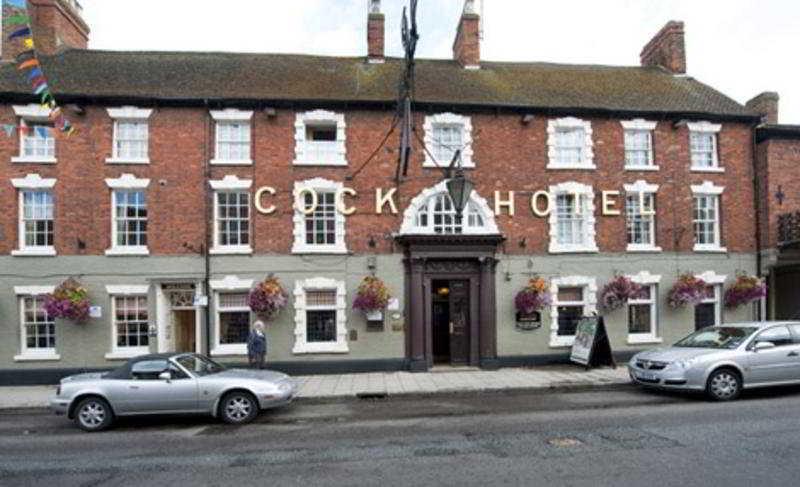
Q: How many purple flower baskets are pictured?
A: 7